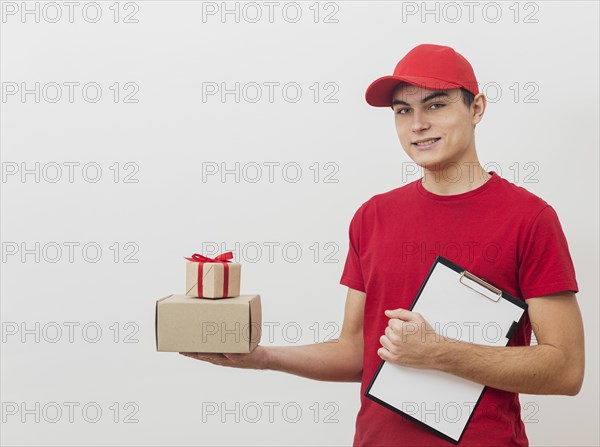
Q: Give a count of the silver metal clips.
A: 1